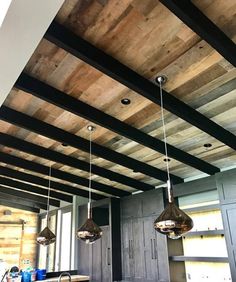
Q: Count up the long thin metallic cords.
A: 3